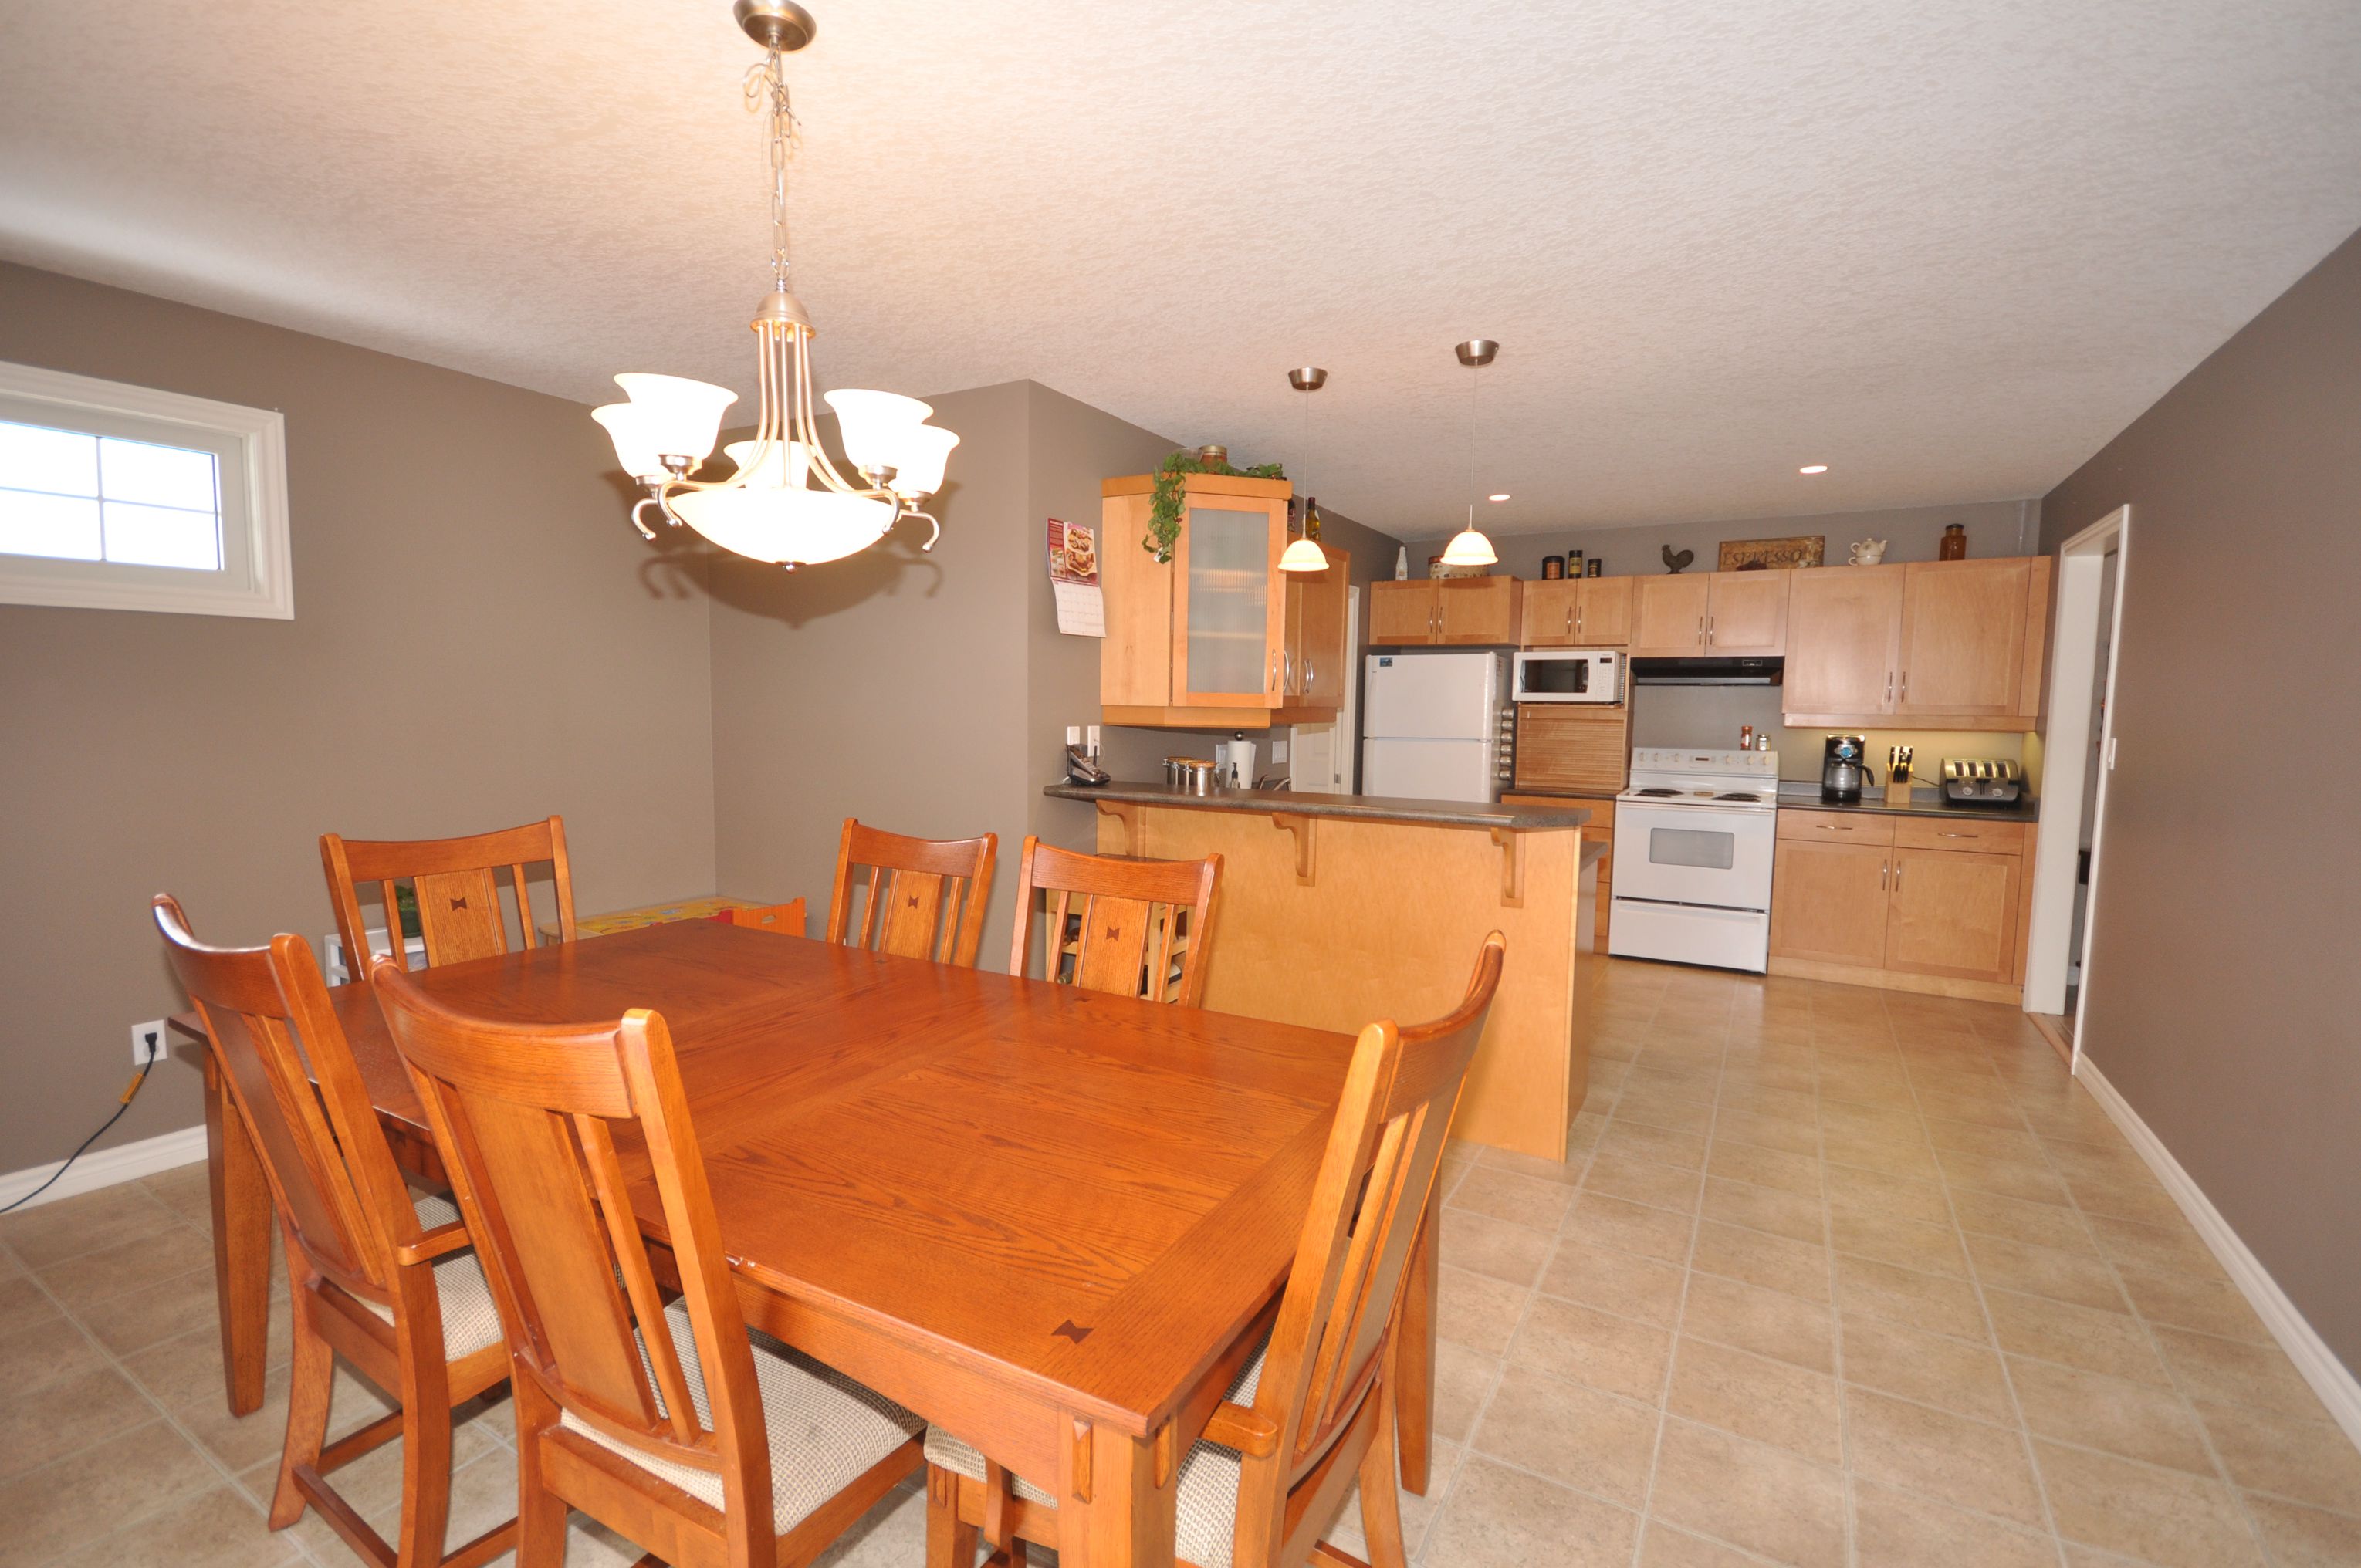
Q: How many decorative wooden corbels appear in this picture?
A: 3